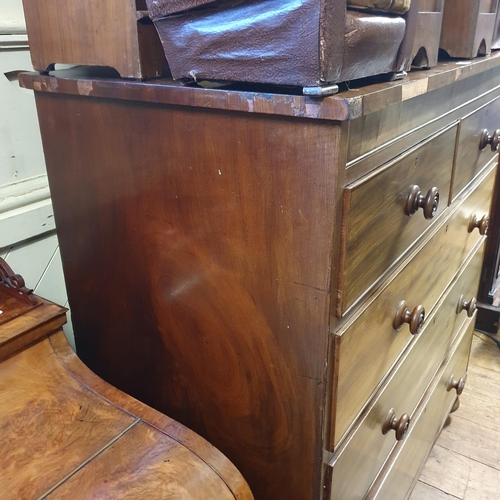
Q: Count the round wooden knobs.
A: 7